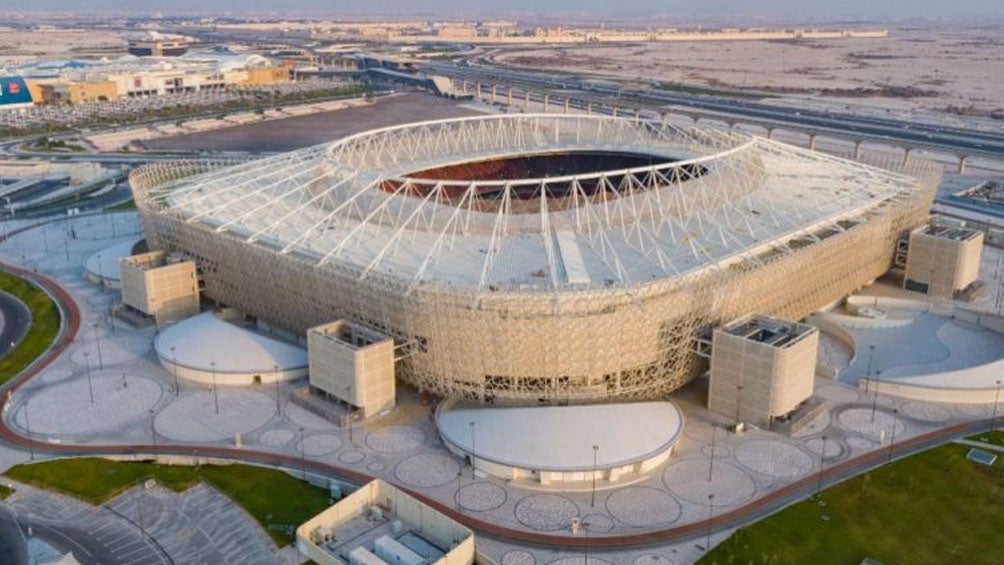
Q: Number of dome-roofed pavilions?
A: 3